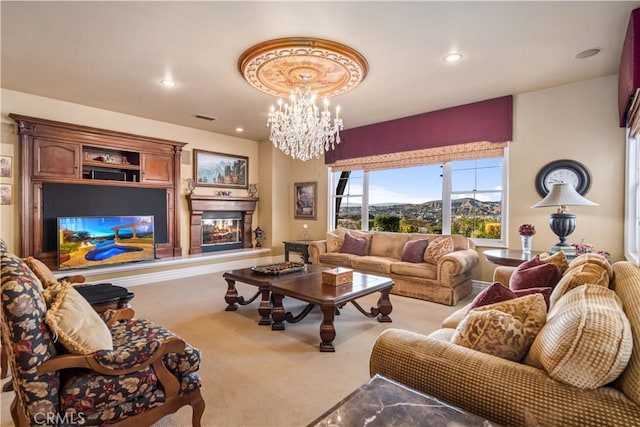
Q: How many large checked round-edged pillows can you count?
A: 3